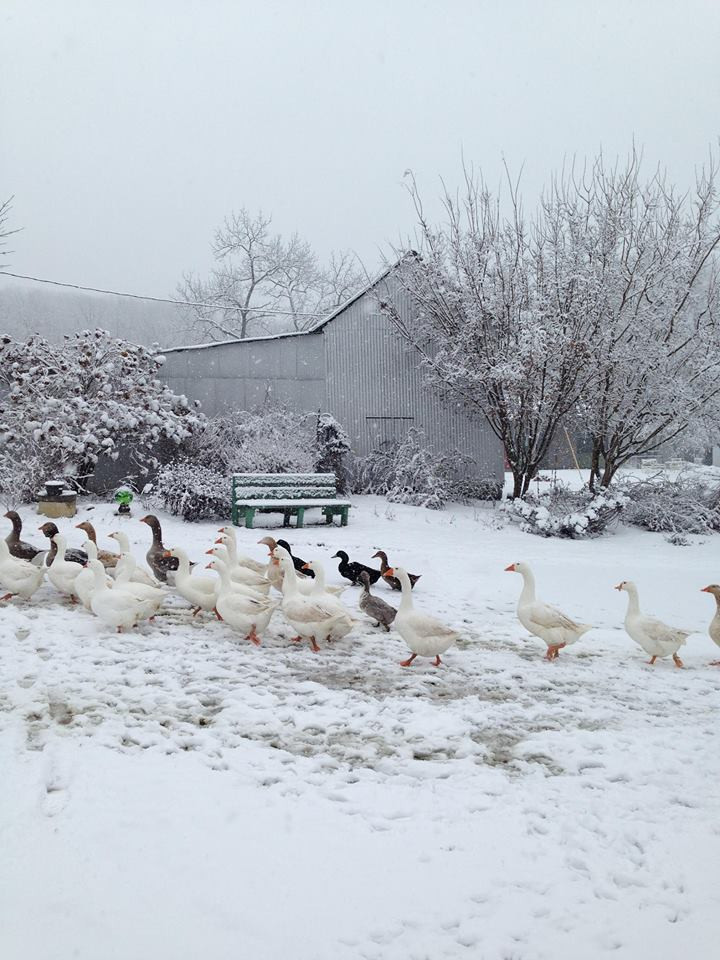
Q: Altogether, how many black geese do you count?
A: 2